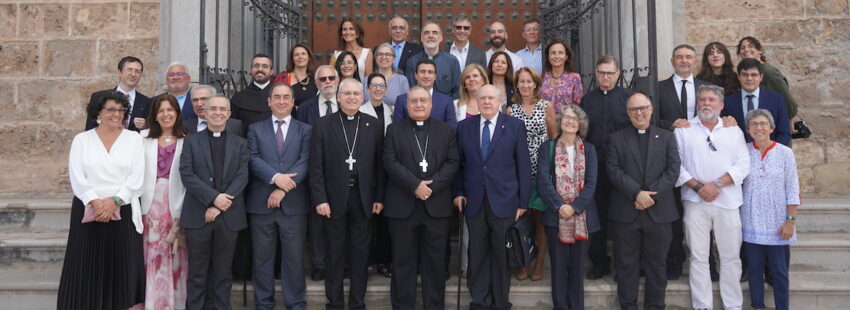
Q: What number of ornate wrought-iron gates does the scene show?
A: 2